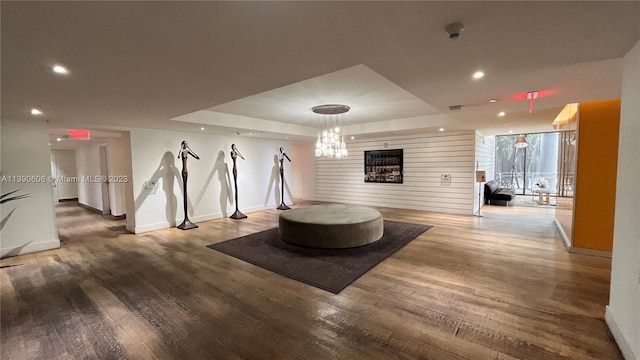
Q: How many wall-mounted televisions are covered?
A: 0